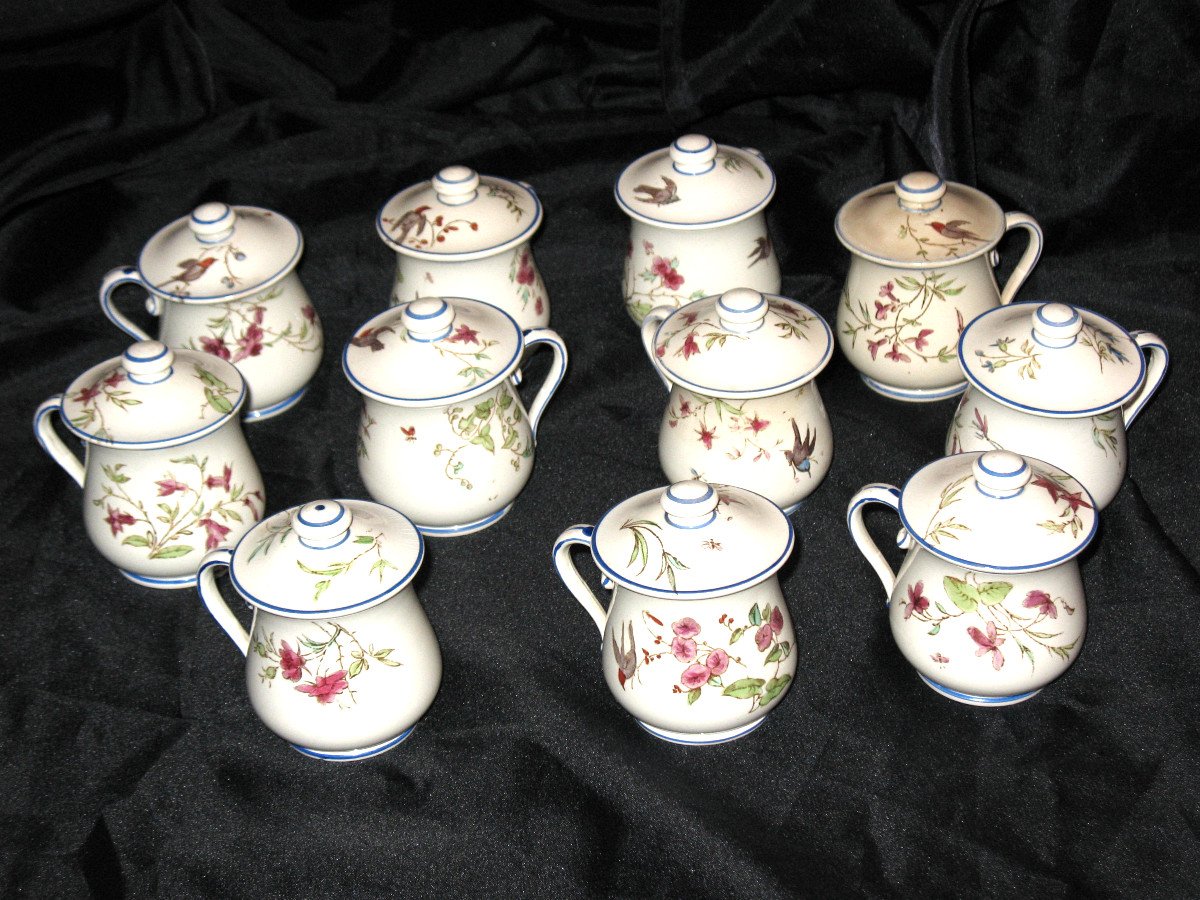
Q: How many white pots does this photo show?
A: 11